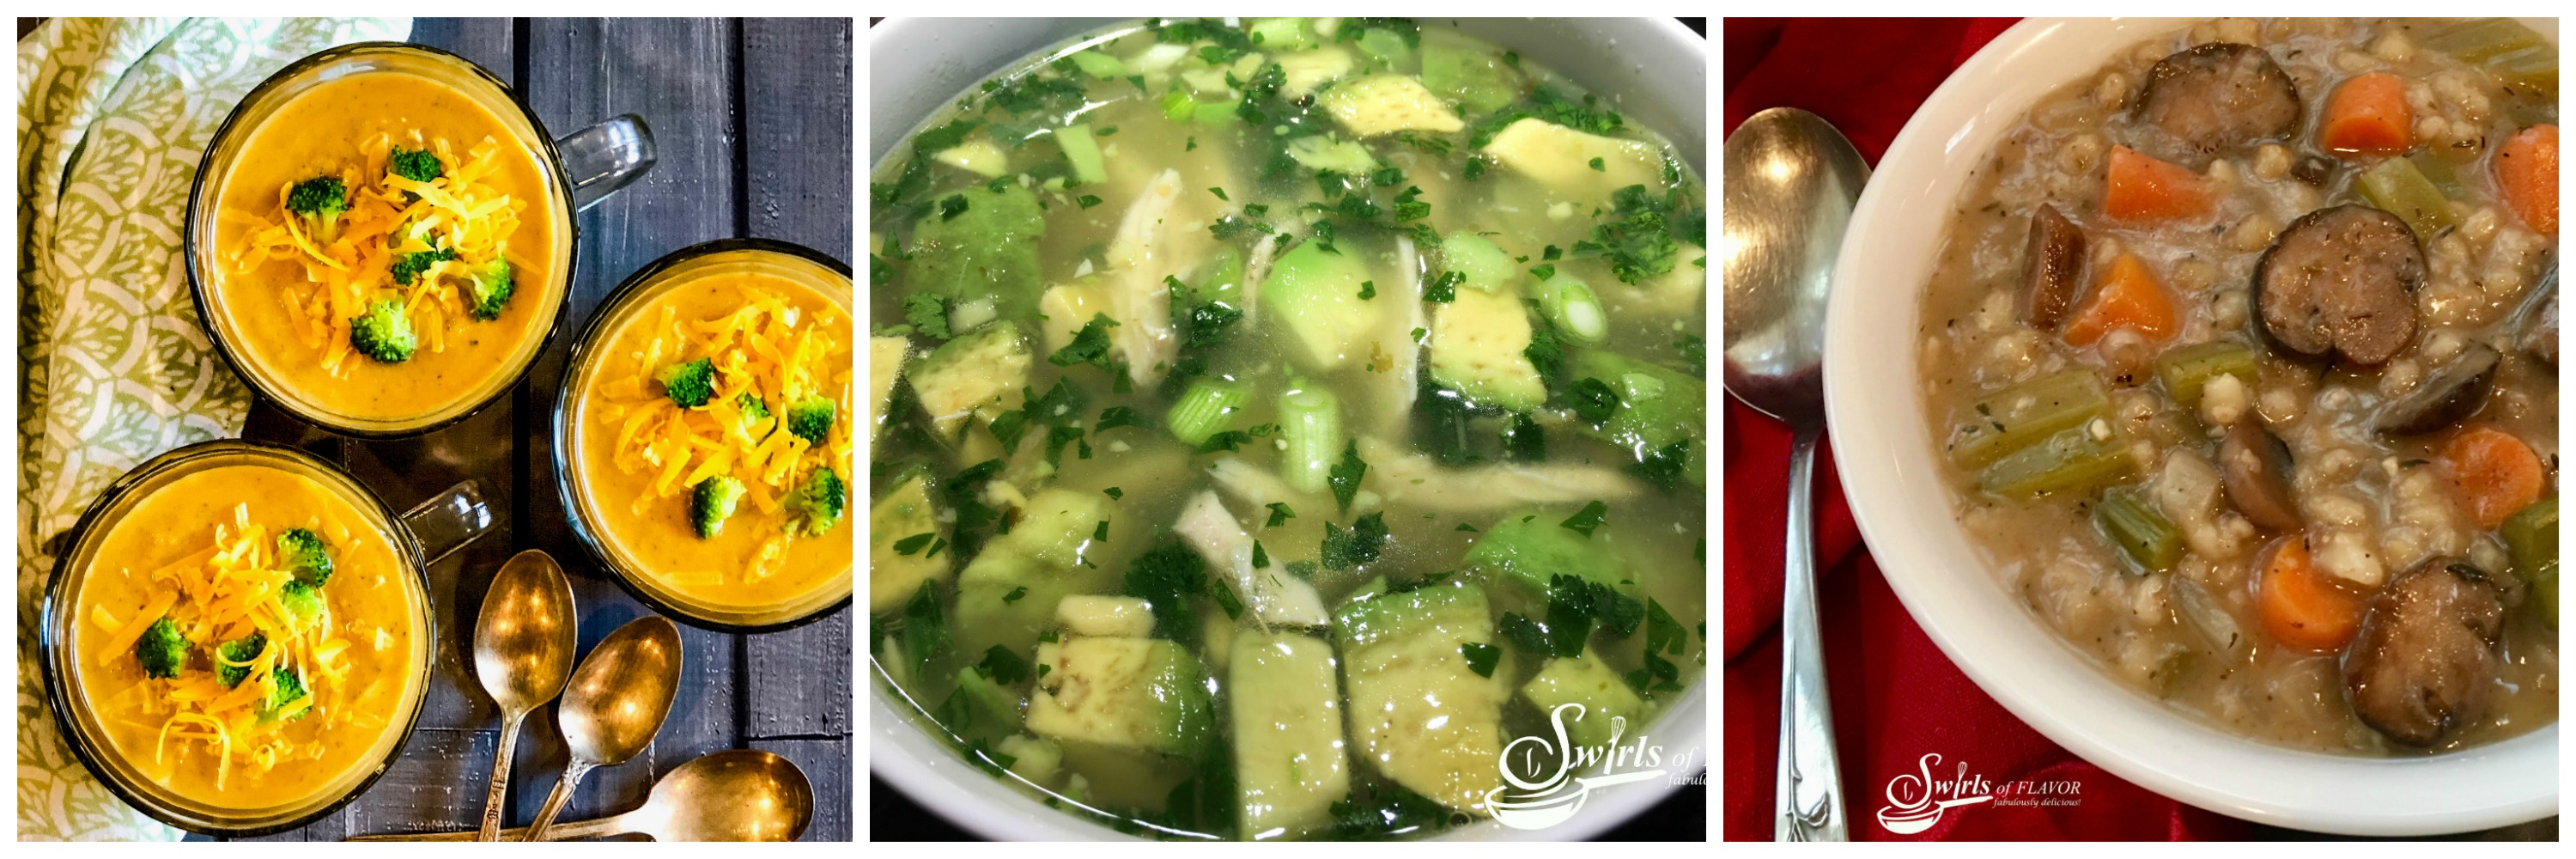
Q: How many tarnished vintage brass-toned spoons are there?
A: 3